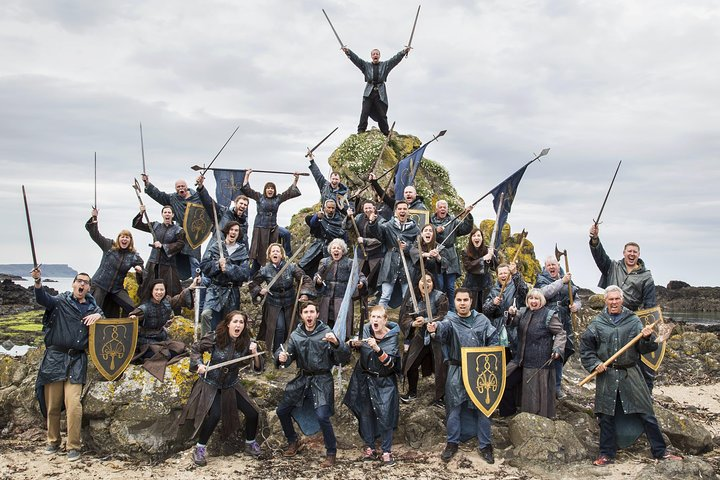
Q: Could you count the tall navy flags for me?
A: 3